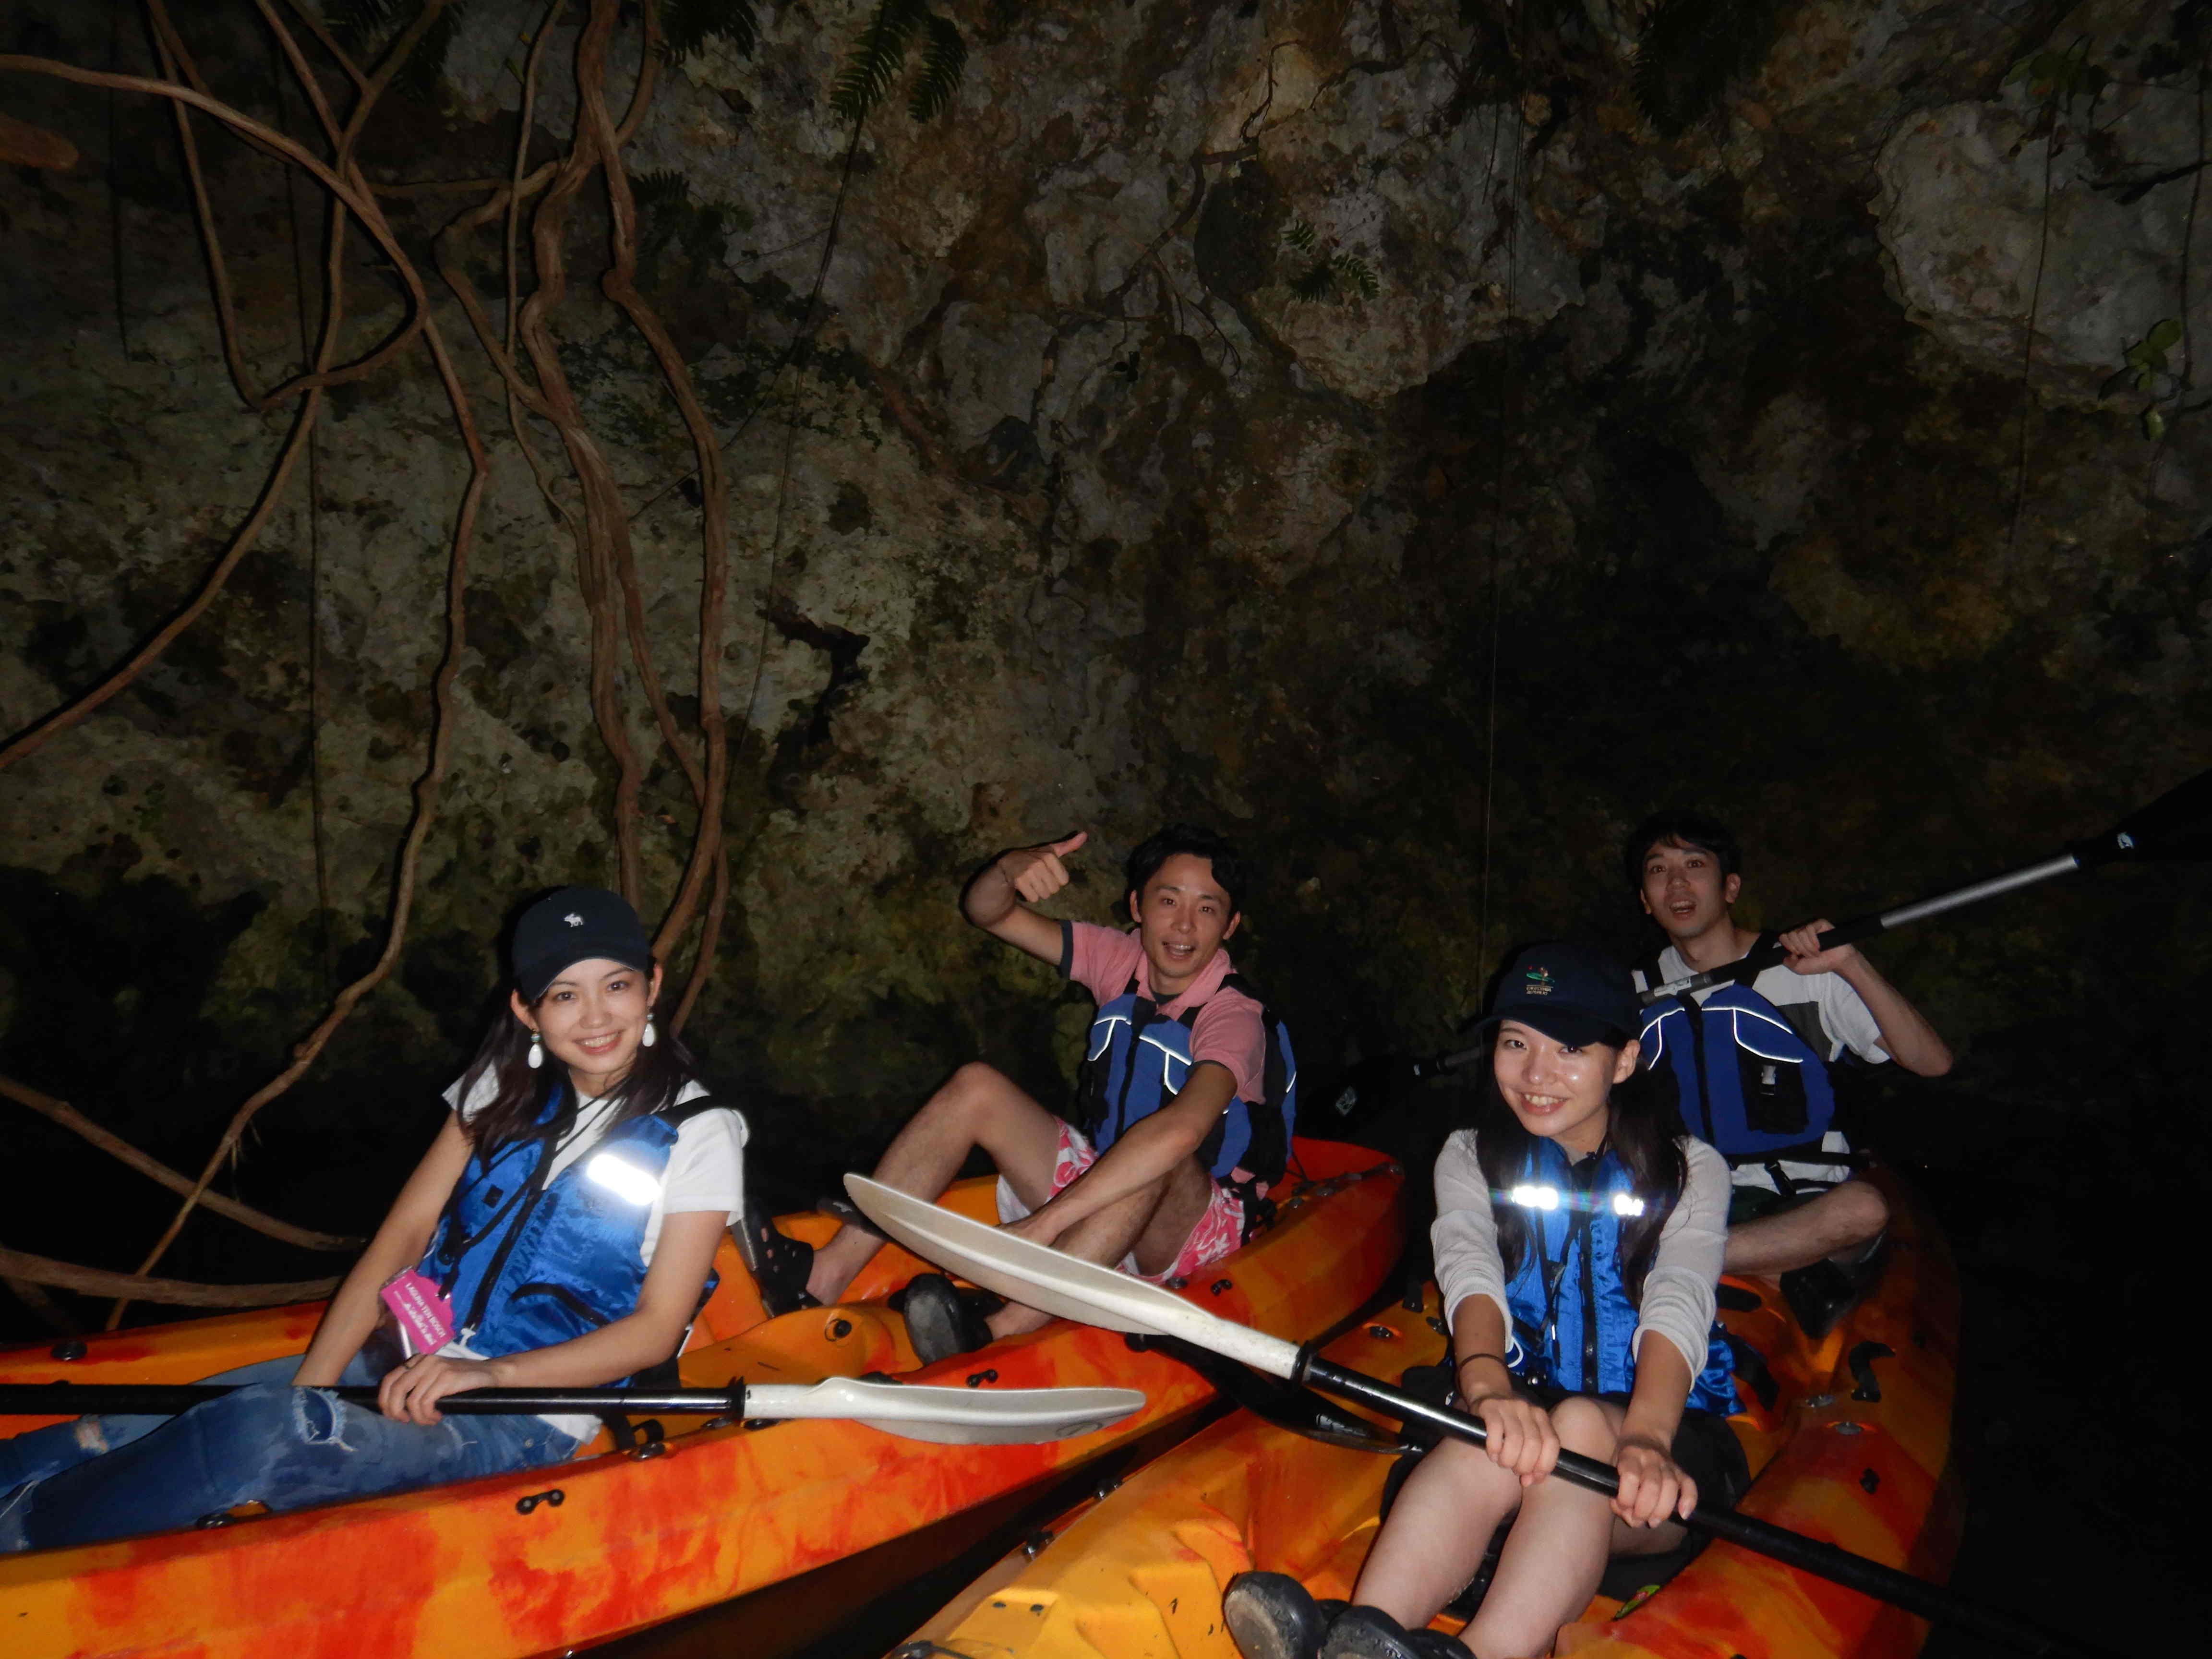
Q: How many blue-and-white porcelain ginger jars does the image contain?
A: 0